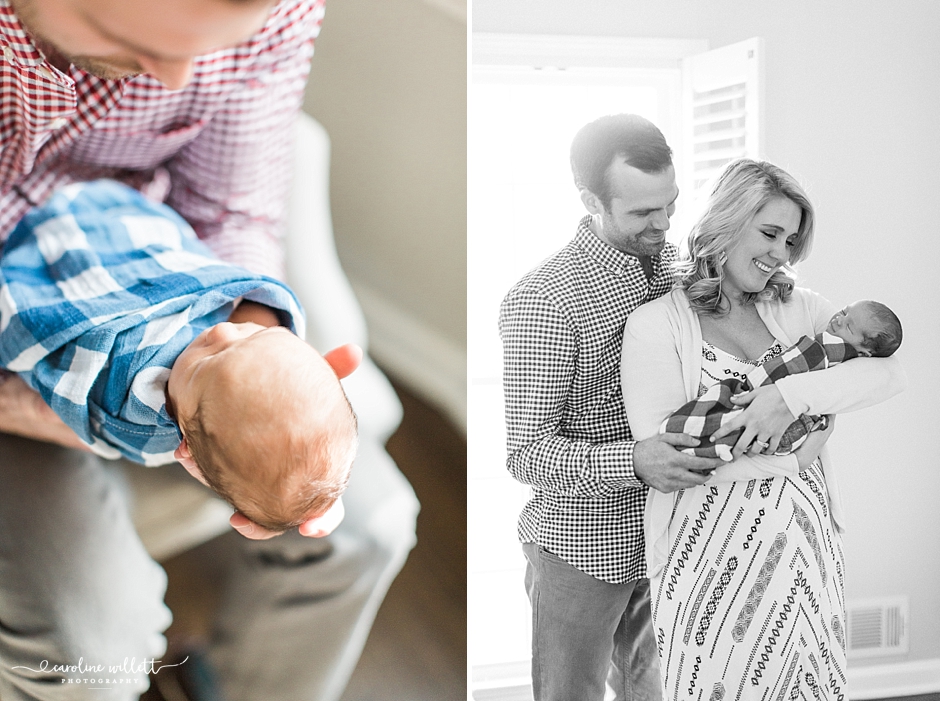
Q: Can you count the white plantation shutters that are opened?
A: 1